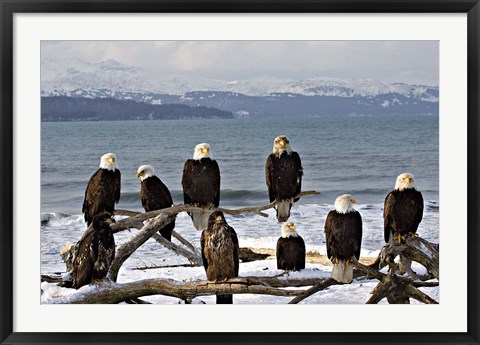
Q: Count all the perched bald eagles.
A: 9